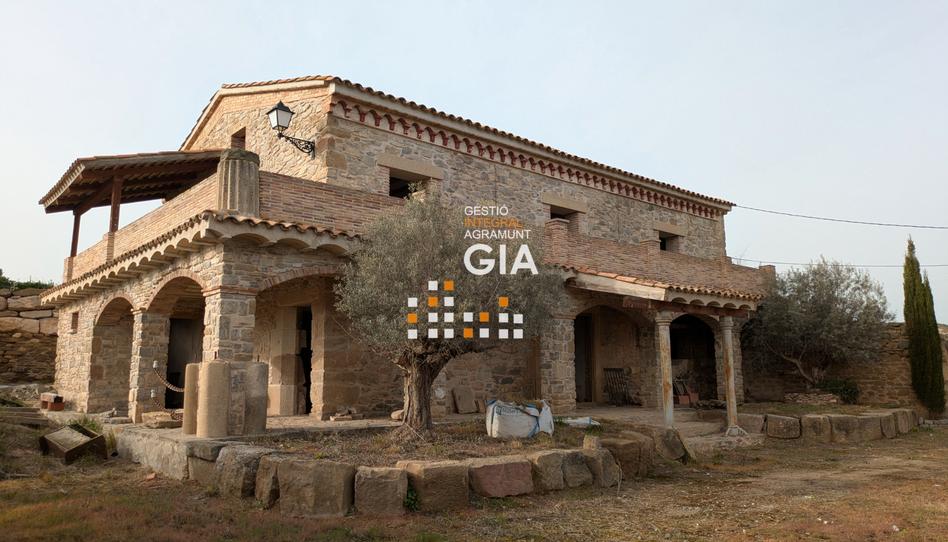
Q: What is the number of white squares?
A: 14